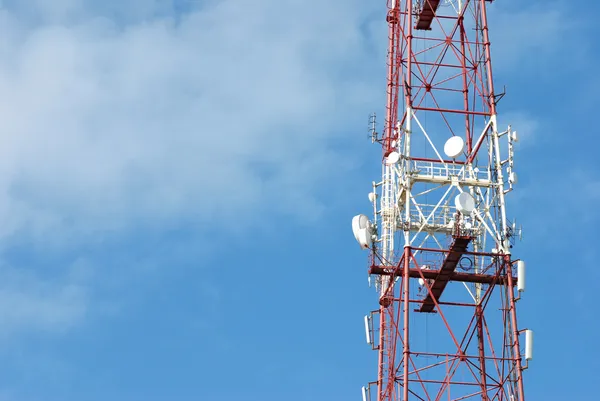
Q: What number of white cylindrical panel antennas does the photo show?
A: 4